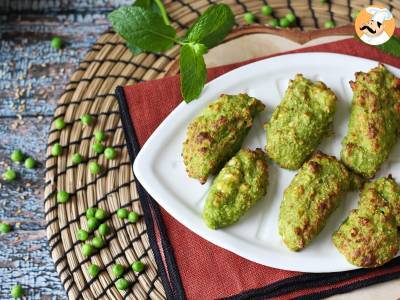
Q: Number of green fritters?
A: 6